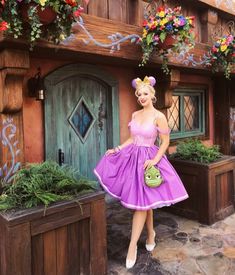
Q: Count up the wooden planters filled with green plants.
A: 2